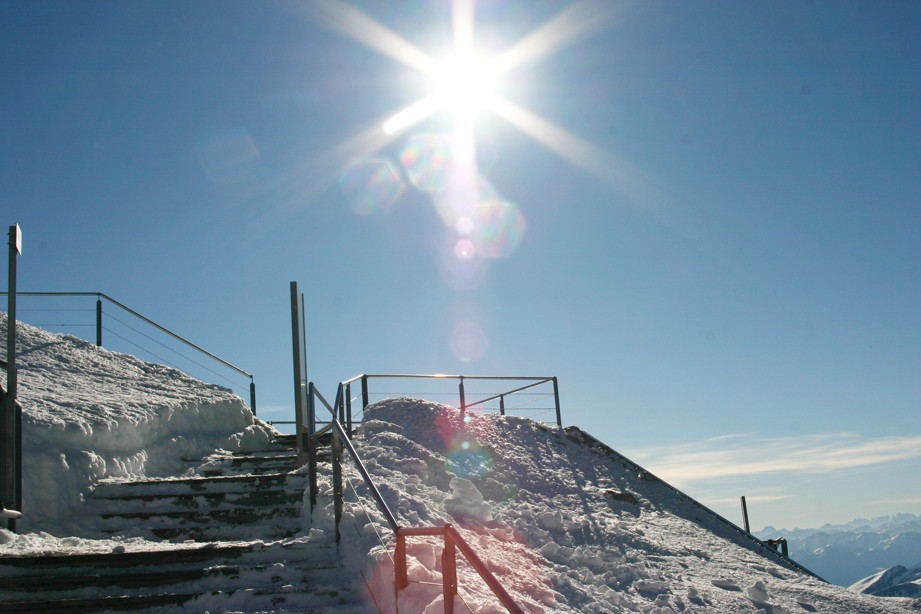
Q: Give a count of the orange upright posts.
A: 2